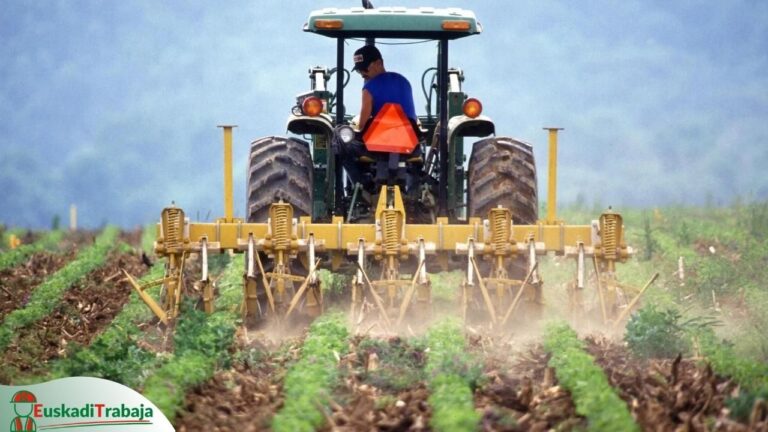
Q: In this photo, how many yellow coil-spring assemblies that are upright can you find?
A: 5